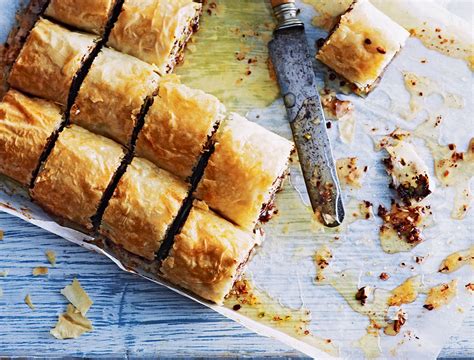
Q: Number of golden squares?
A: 11